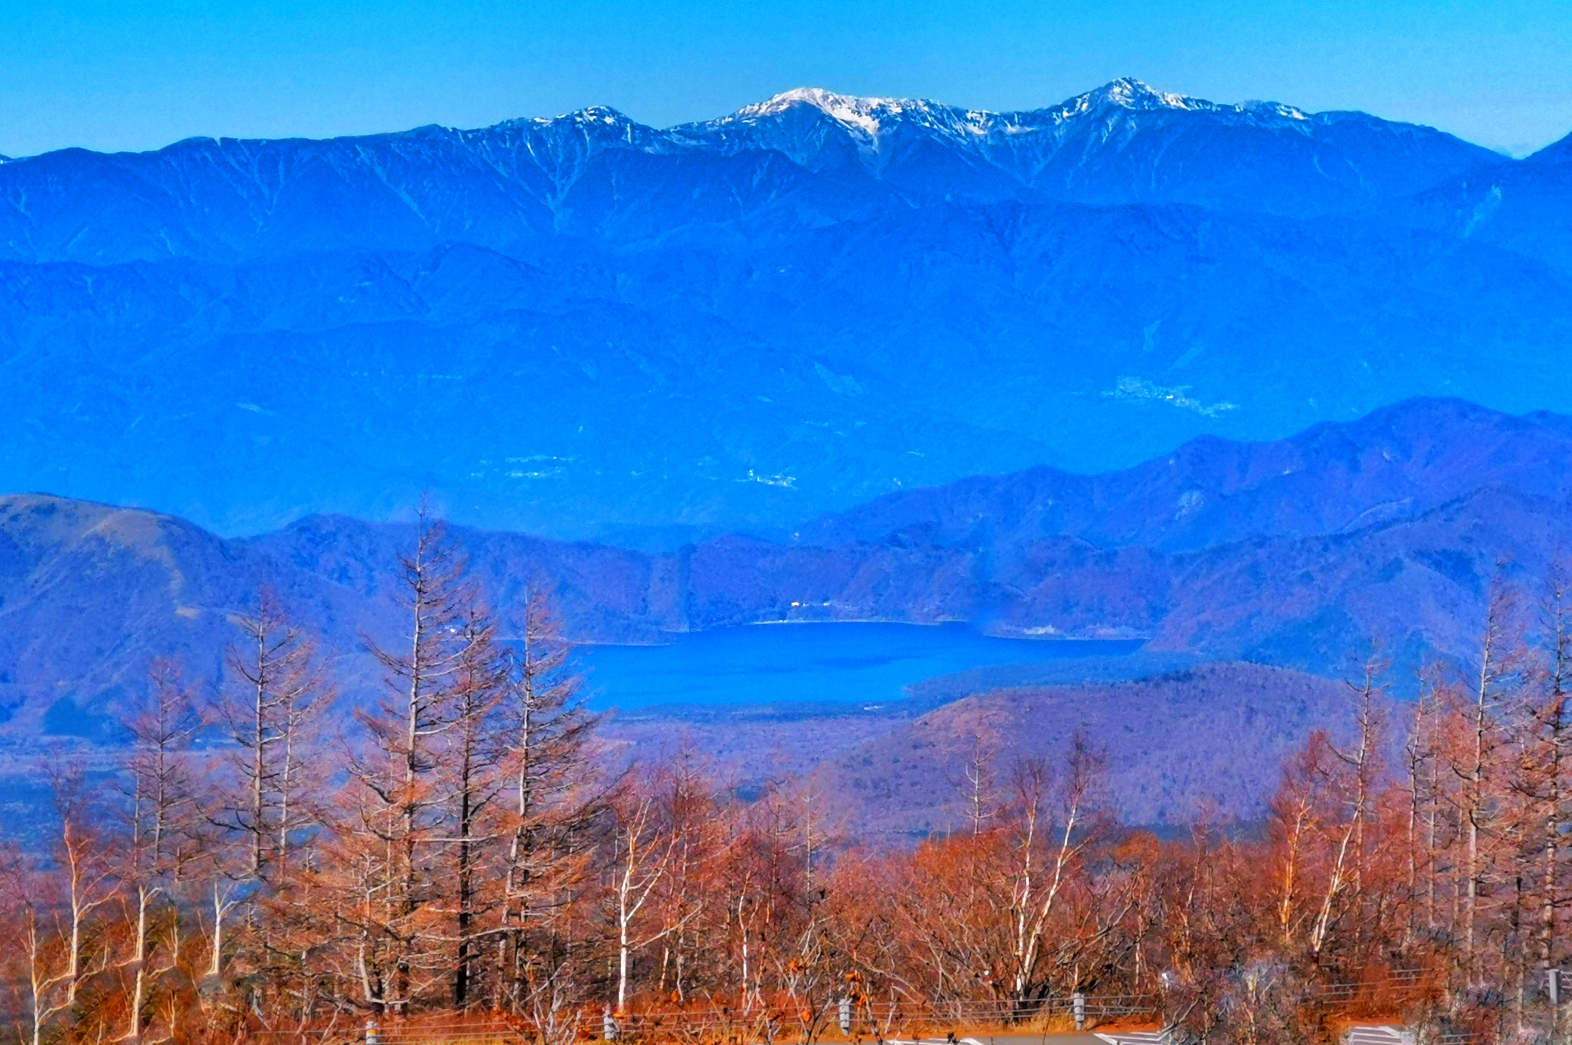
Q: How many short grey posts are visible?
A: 5